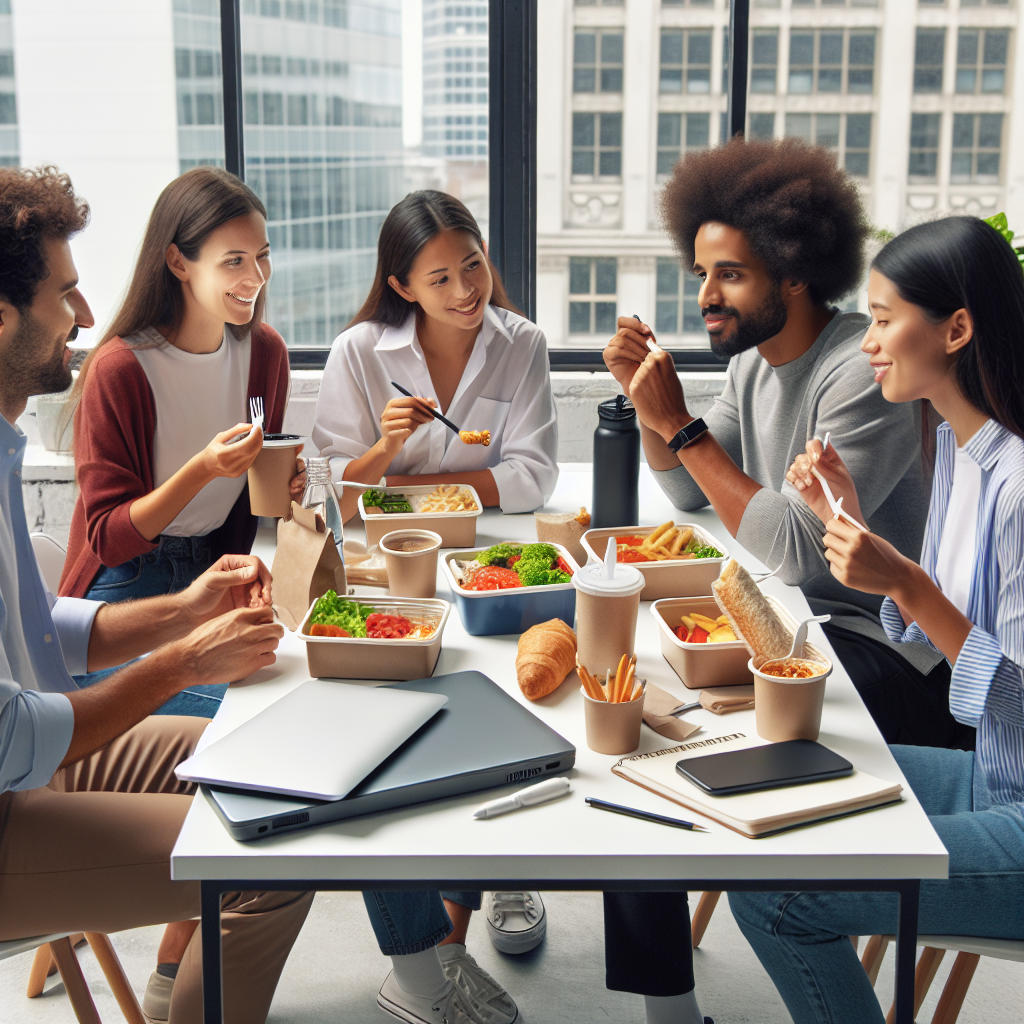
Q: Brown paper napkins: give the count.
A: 2